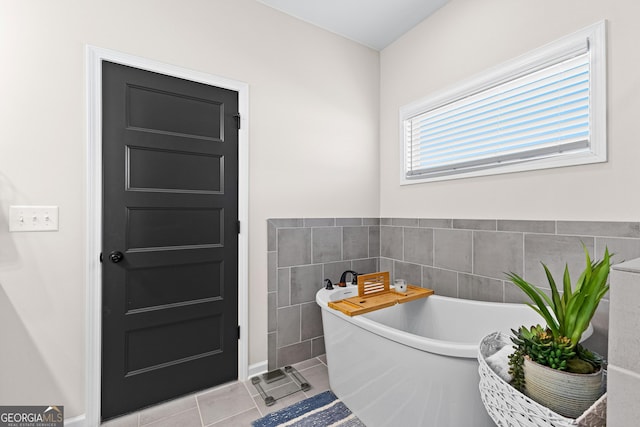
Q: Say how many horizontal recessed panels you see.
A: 5